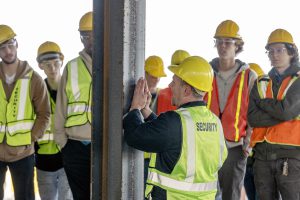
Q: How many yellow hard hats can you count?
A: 9